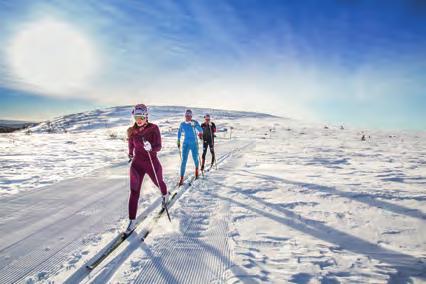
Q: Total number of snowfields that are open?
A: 1